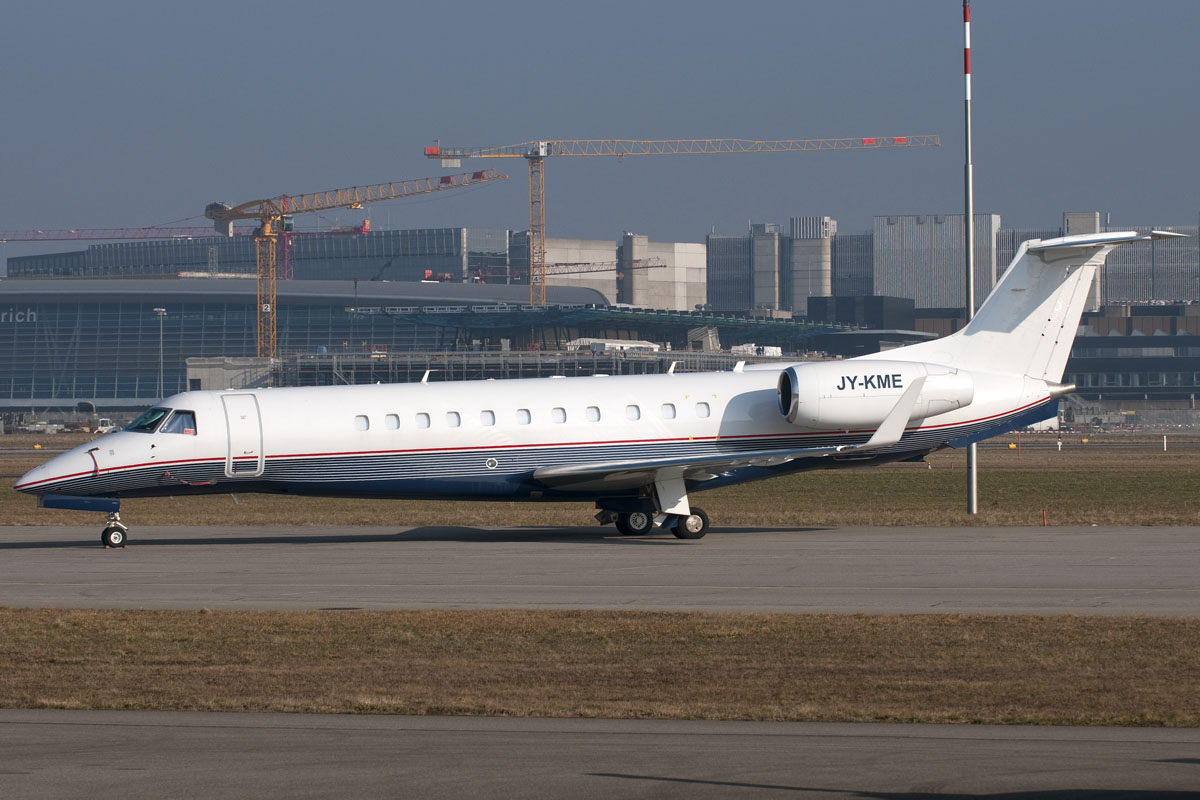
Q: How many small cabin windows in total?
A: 11